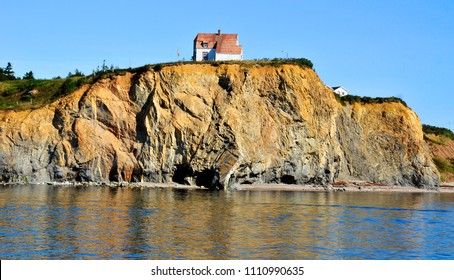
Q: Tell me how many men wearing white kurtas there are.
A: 0